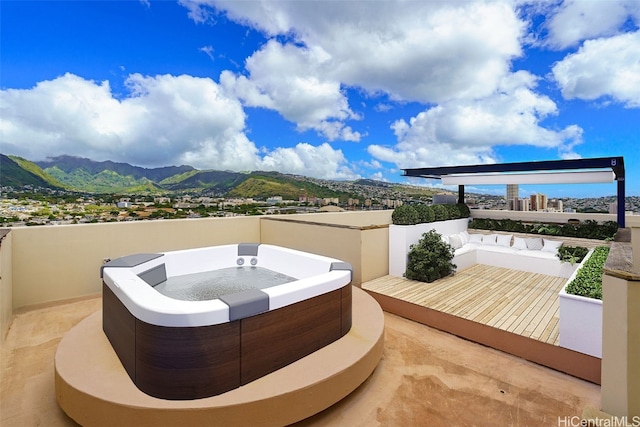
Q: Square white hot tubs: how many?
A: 1